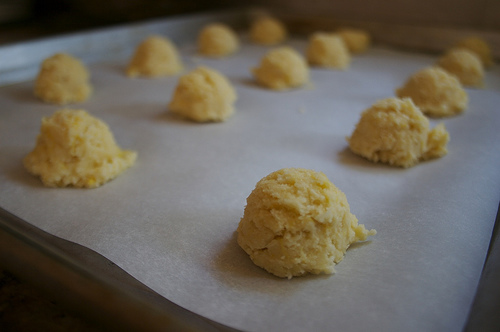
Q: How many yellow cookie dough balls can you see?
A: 14